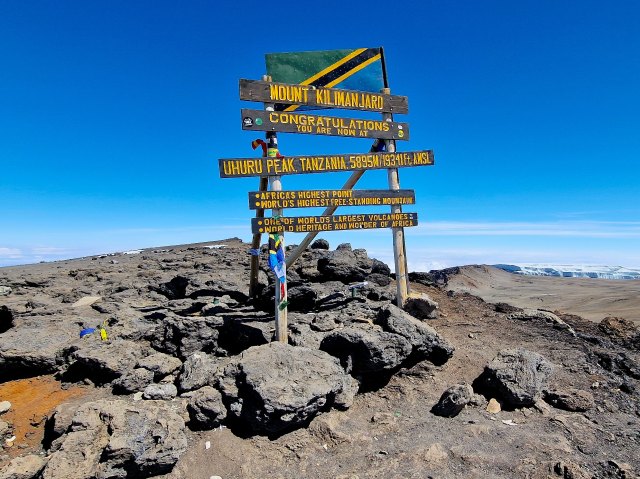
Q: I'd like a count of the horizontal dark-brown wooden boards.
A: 5